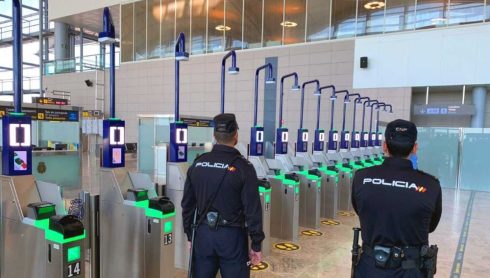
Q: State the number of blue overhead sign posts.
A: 14